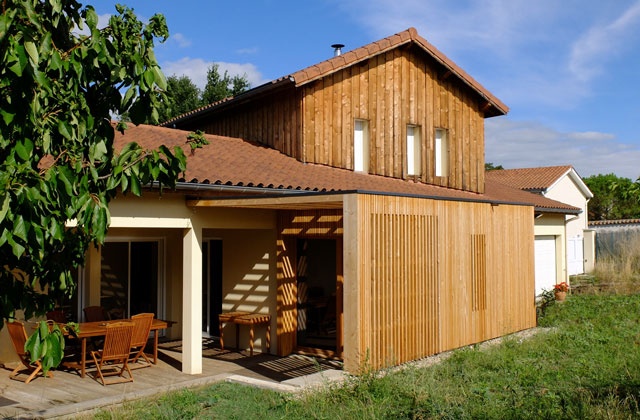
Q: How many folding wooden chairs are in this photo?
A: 5